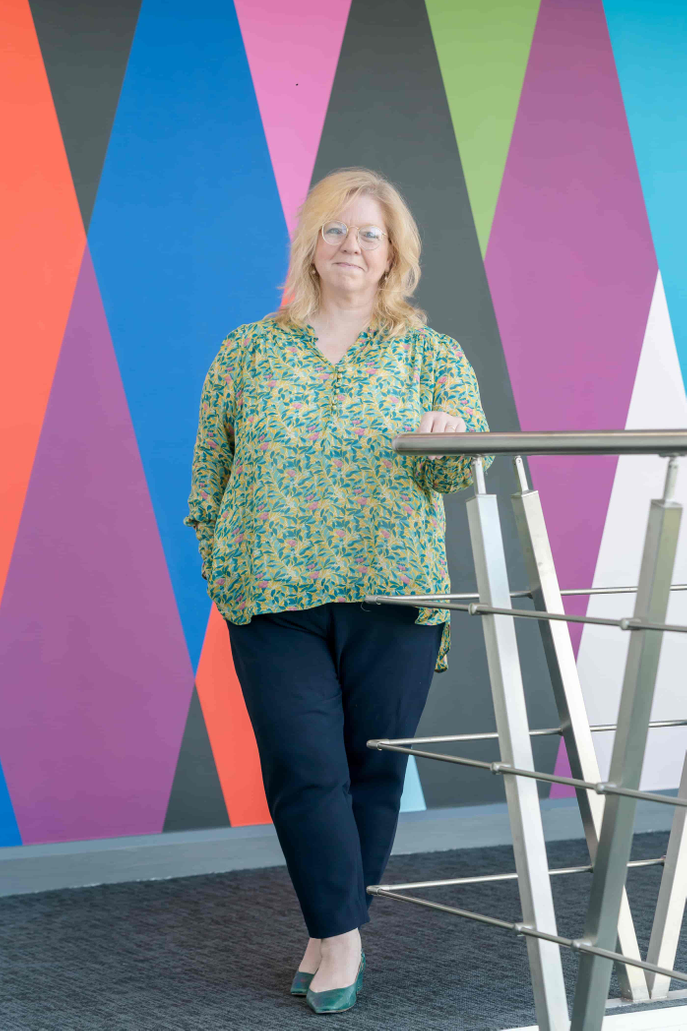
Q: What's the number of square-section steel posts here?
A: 4